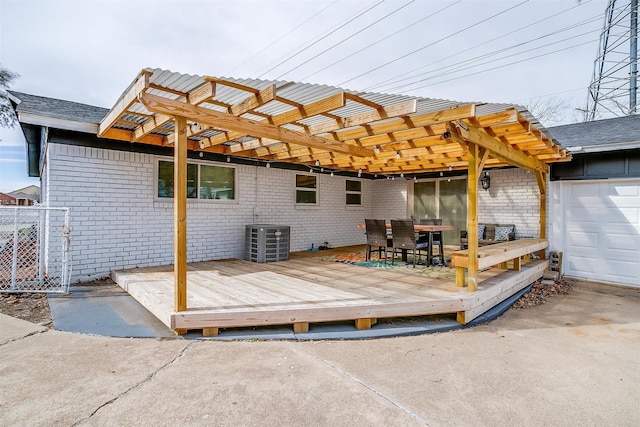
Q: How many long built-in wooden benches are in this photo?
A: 1